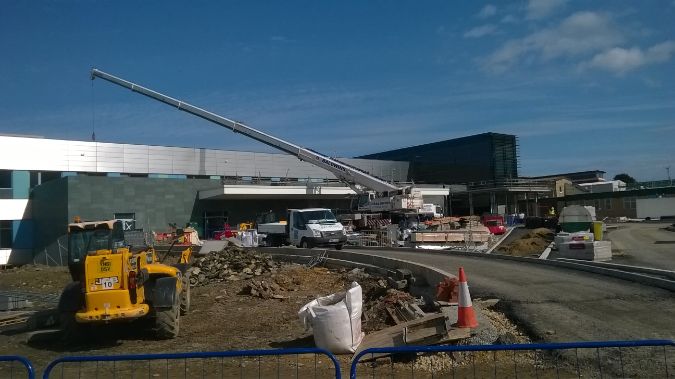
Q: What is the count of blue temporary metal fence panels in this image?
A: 3